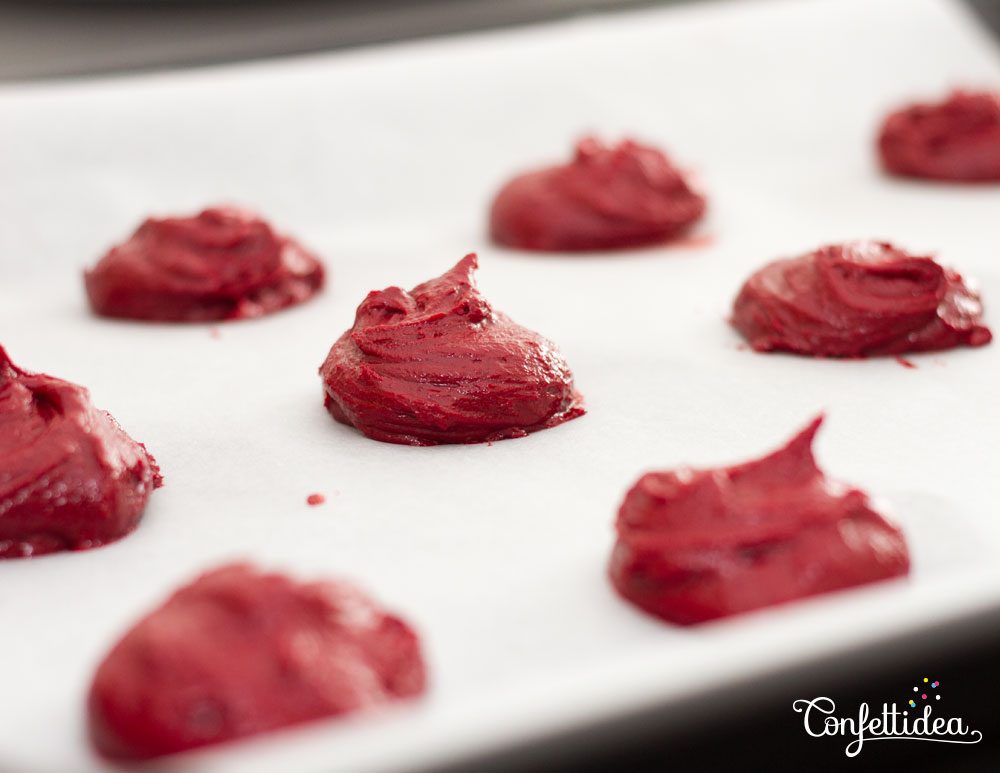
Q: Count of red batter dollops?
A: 8